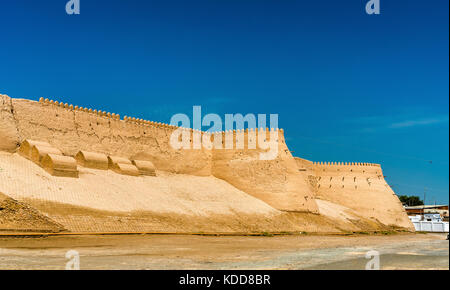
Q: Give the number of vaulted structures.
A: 7